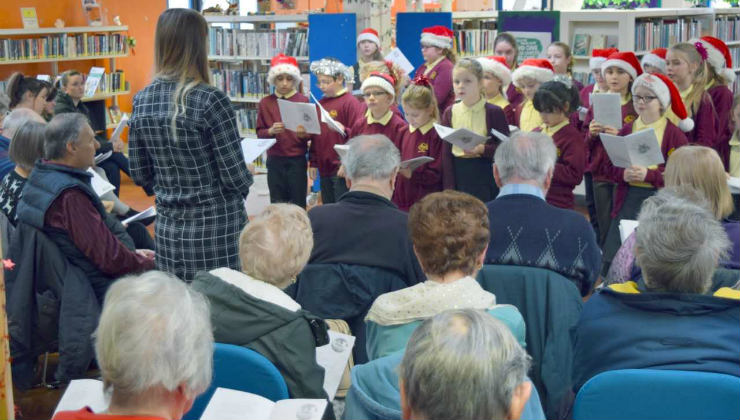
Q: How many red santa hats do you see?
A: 11